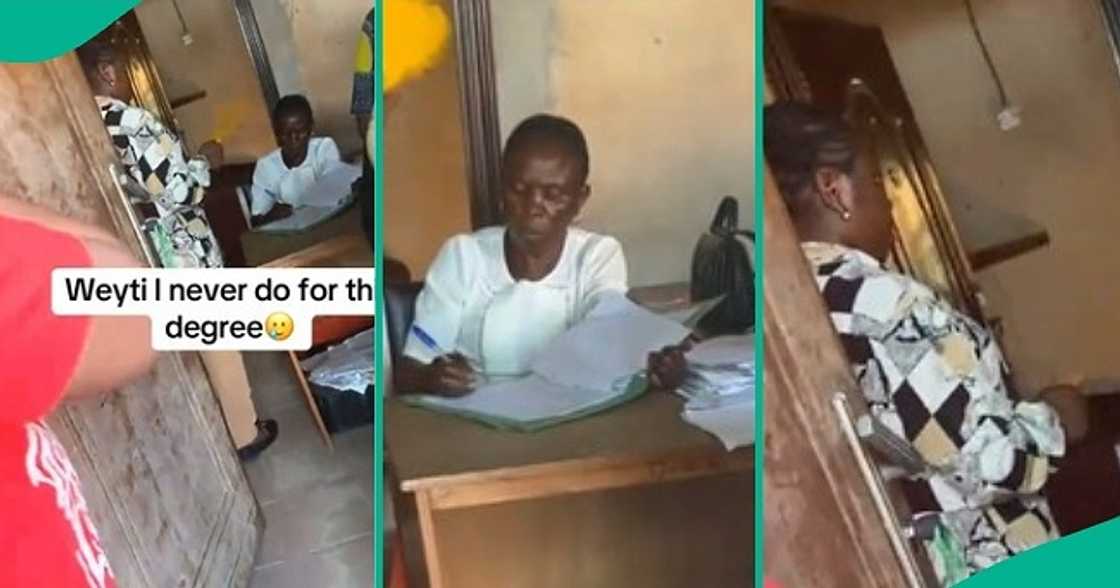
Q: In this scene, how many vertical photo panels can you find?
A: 3